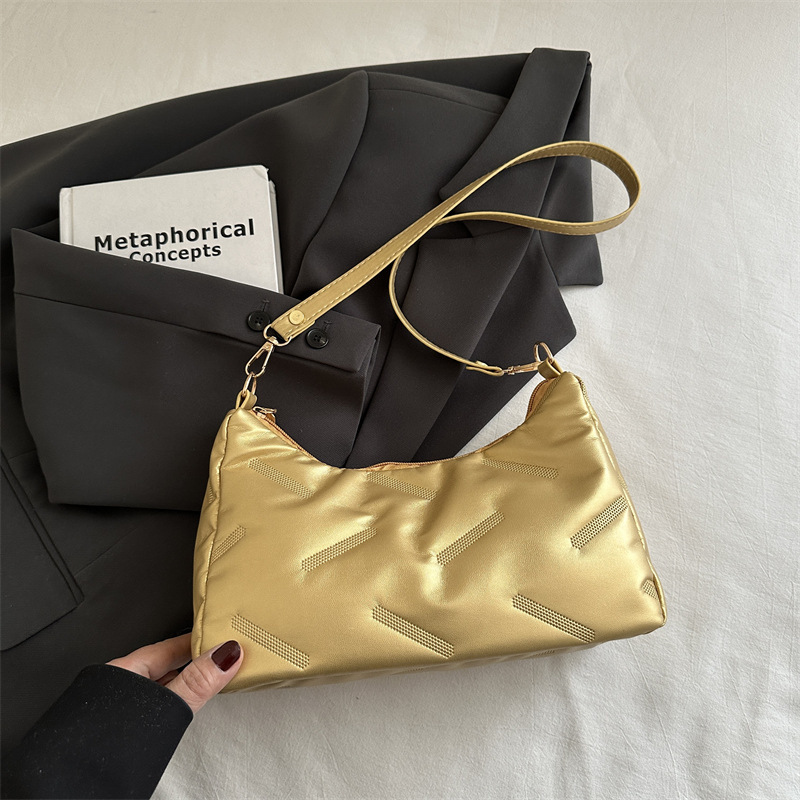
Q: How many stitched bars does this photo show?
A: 11